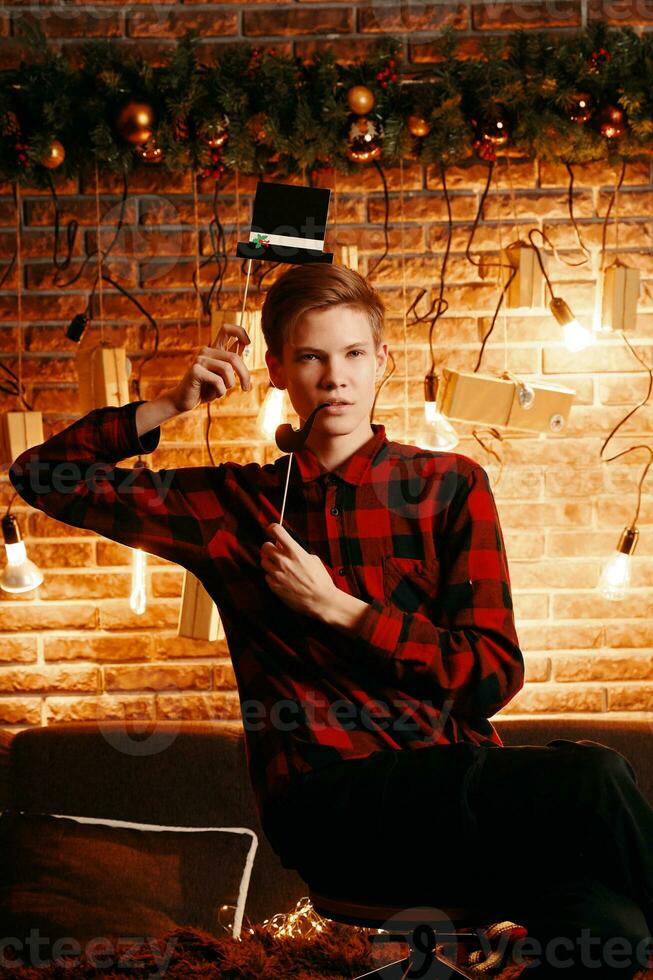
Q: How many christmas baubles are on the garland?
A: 10